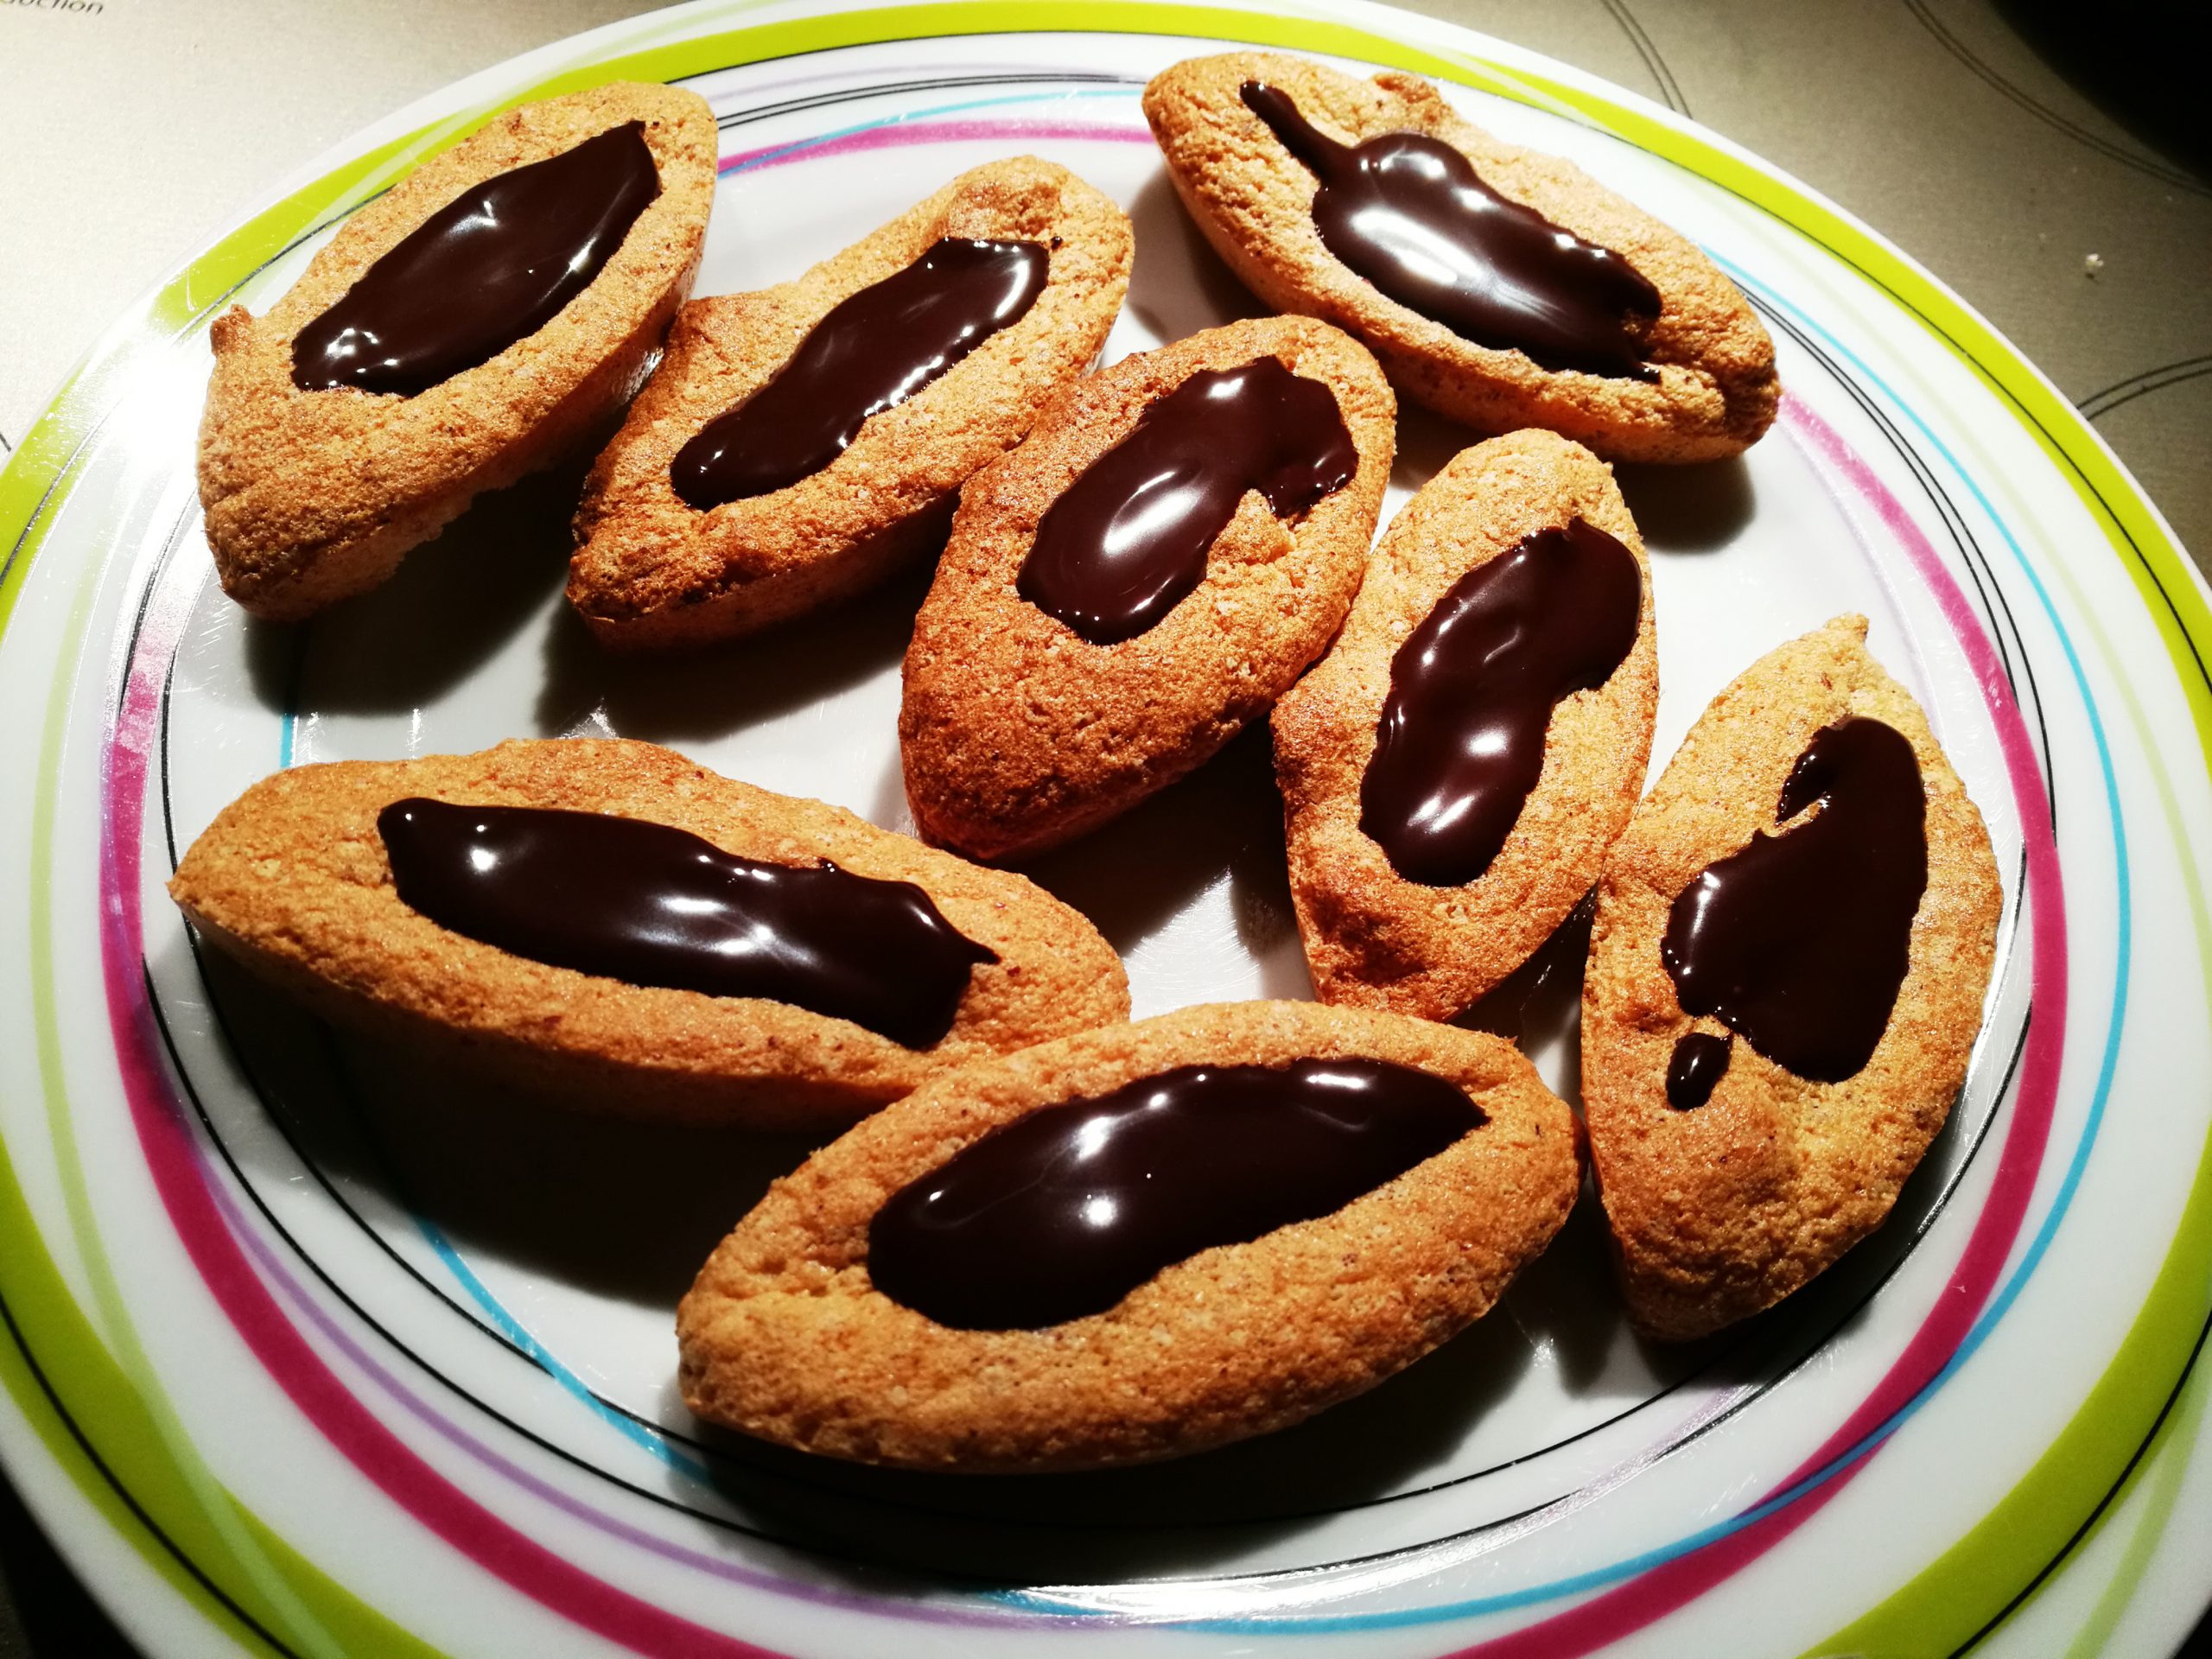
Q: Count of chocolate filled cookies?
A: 8